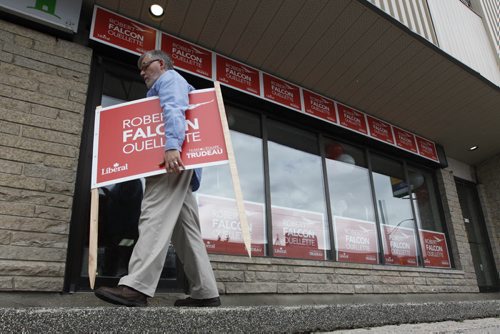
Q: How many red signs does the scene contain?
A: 15